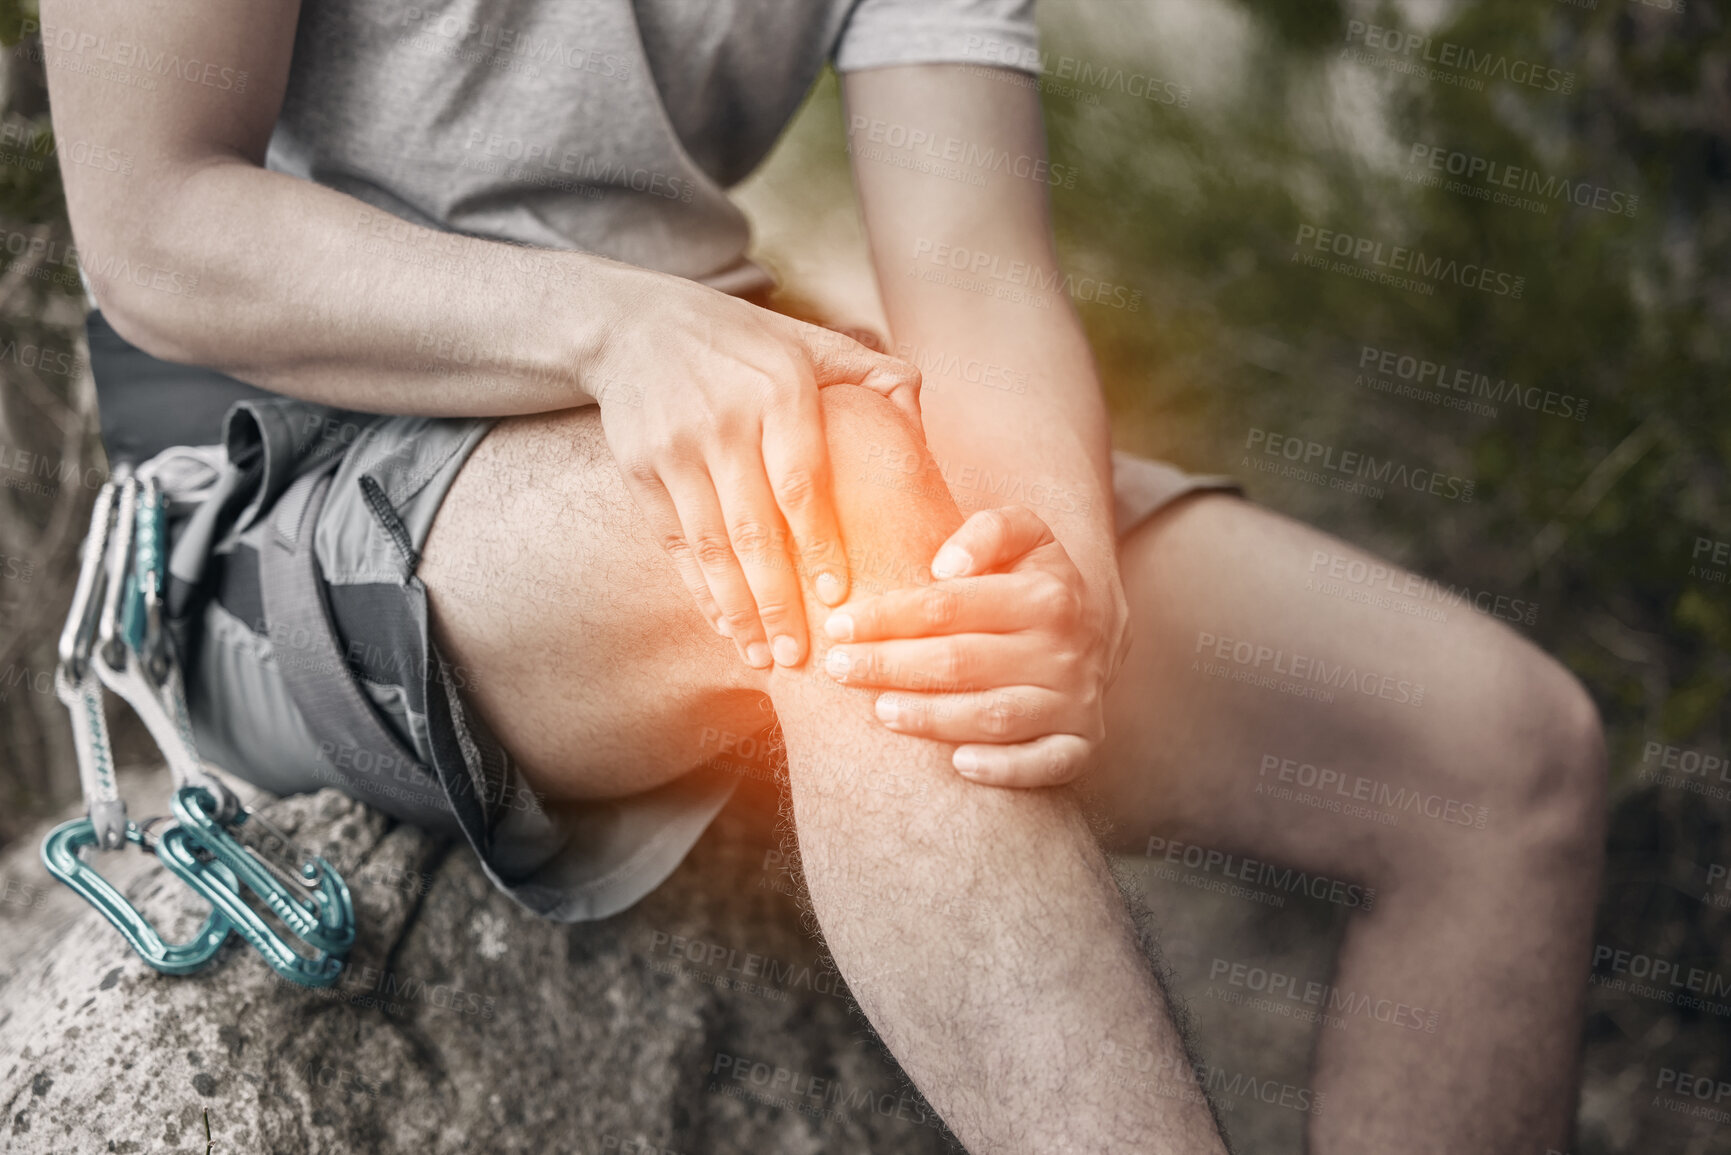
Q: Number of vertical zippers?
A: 1